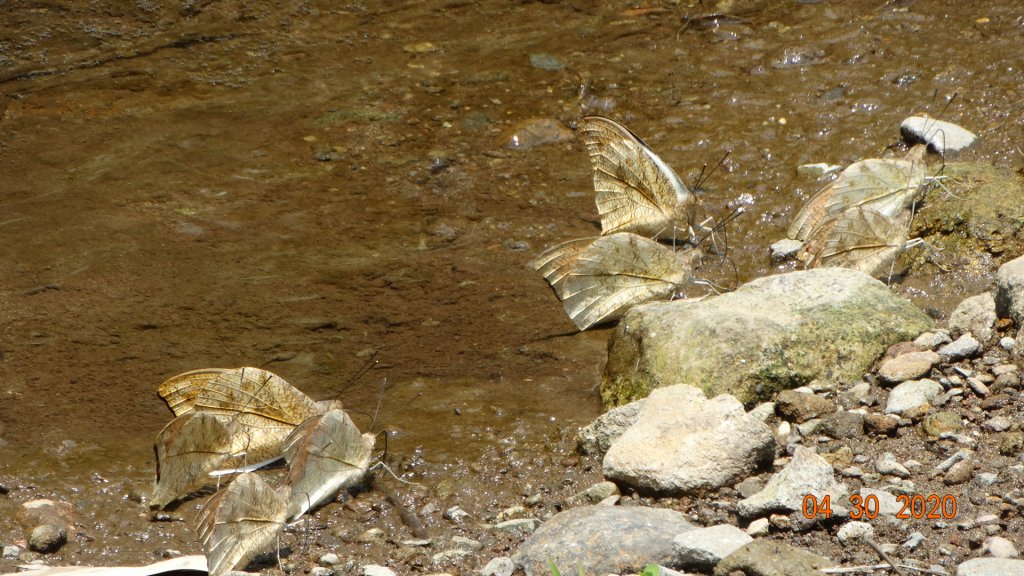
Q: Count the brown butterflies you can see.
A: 8